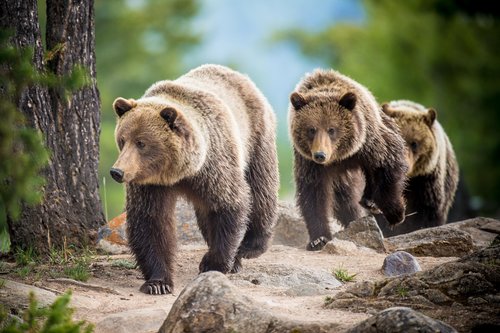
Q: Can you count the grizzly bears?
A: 3